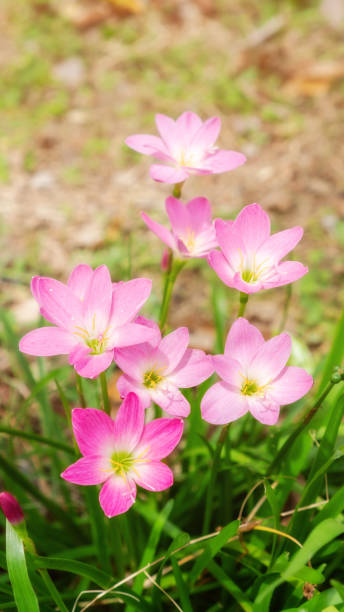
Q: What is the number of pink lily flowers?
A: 7